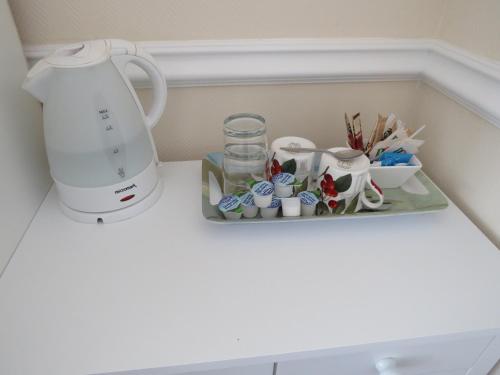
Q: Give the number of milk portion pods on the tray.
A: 7